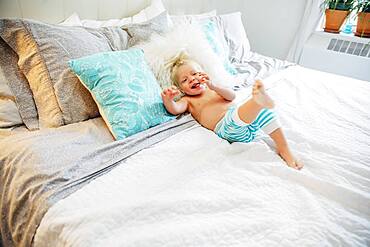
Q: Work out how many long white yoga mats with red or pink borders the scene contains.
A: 0